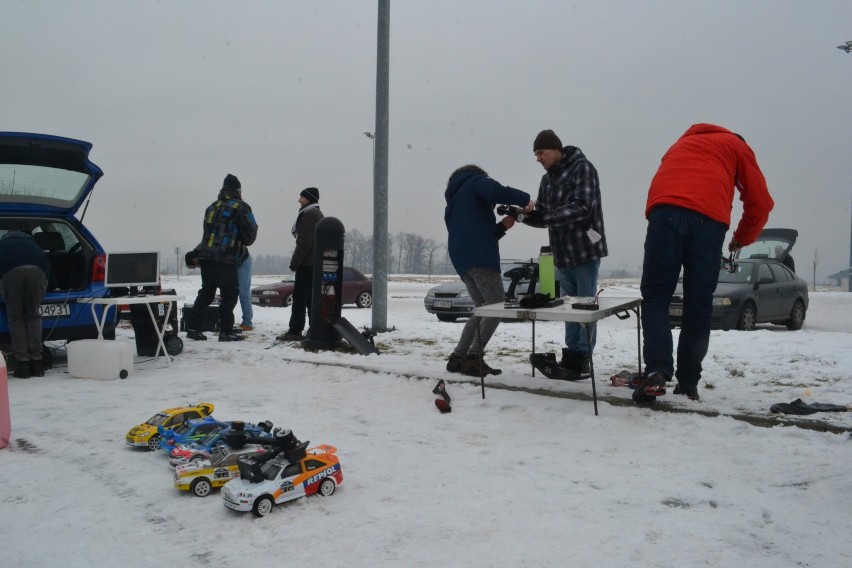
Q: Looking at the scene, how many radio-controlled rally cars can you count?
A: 5